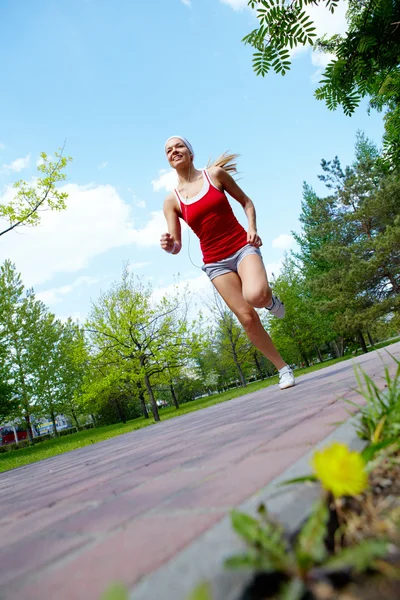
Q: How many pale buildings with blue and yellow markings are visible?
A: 1